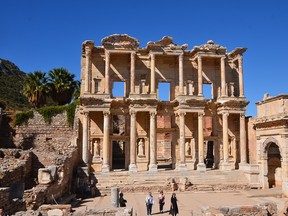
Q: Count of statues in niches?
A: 4